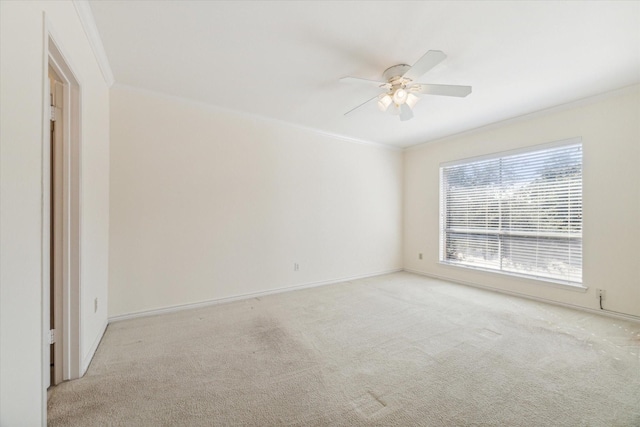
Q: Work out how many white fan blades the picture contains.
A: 5